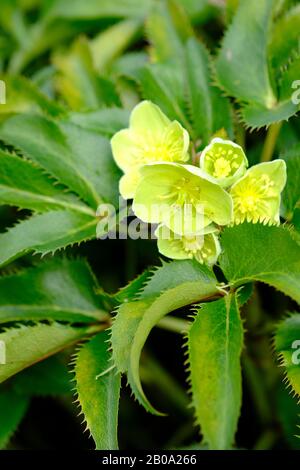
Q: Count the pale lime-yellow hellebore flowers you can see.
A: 5